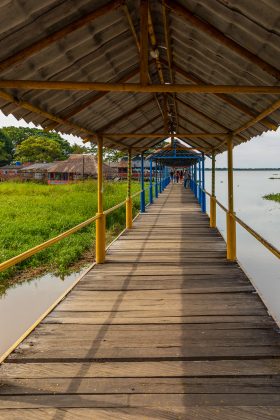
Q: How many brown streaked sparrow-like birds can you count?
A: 0